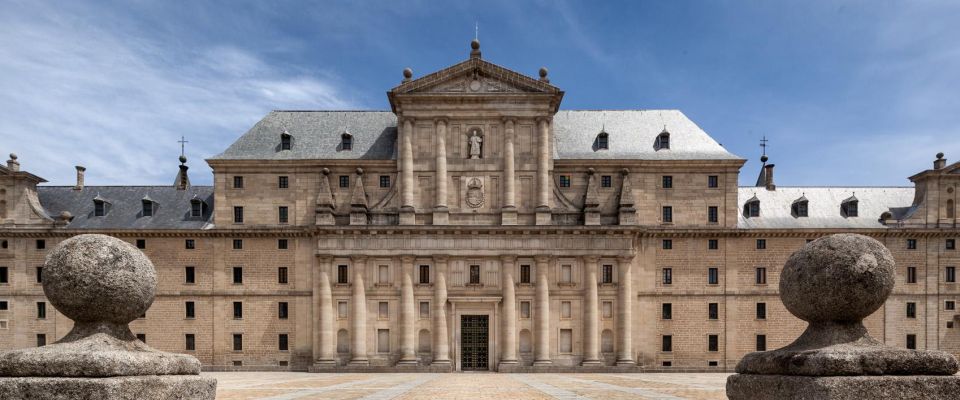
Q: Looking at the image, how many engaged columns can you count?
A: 12